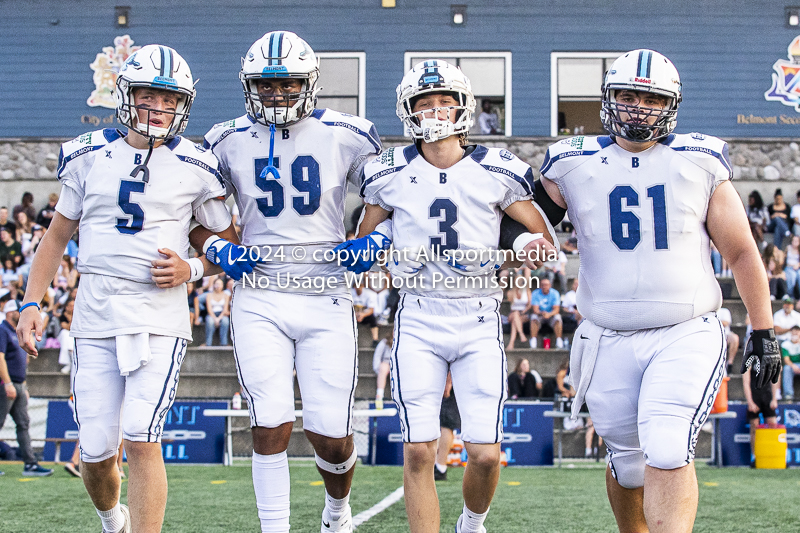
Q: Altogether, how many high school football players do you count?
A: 4